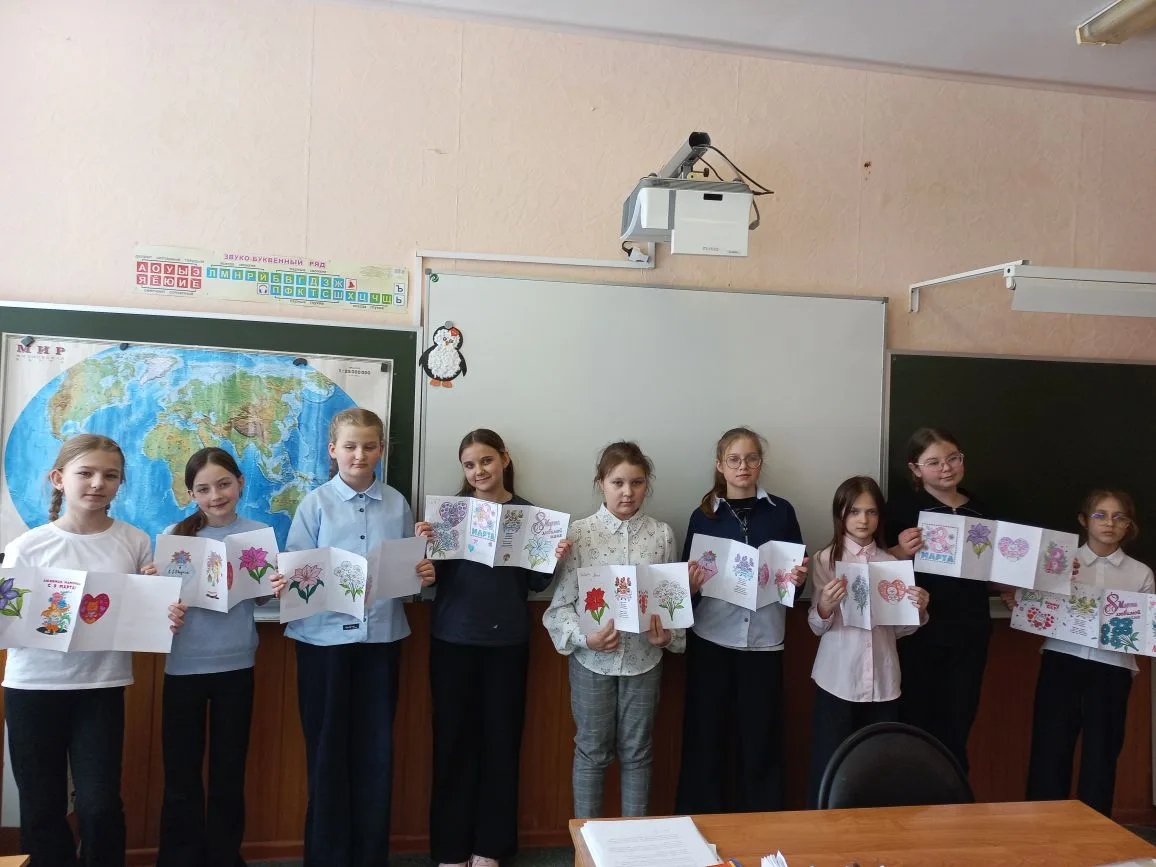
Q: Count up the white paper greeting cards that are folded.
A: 9